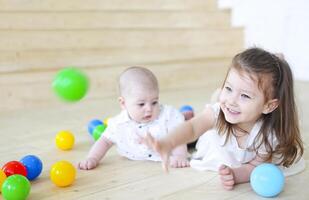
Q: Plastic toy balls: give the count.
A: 12